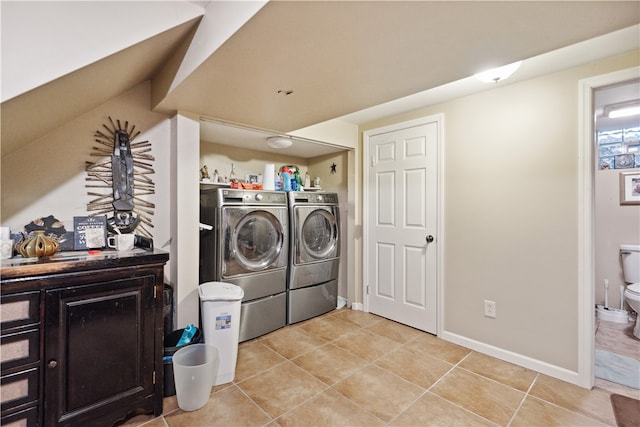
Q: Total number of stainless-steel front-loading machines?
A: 2